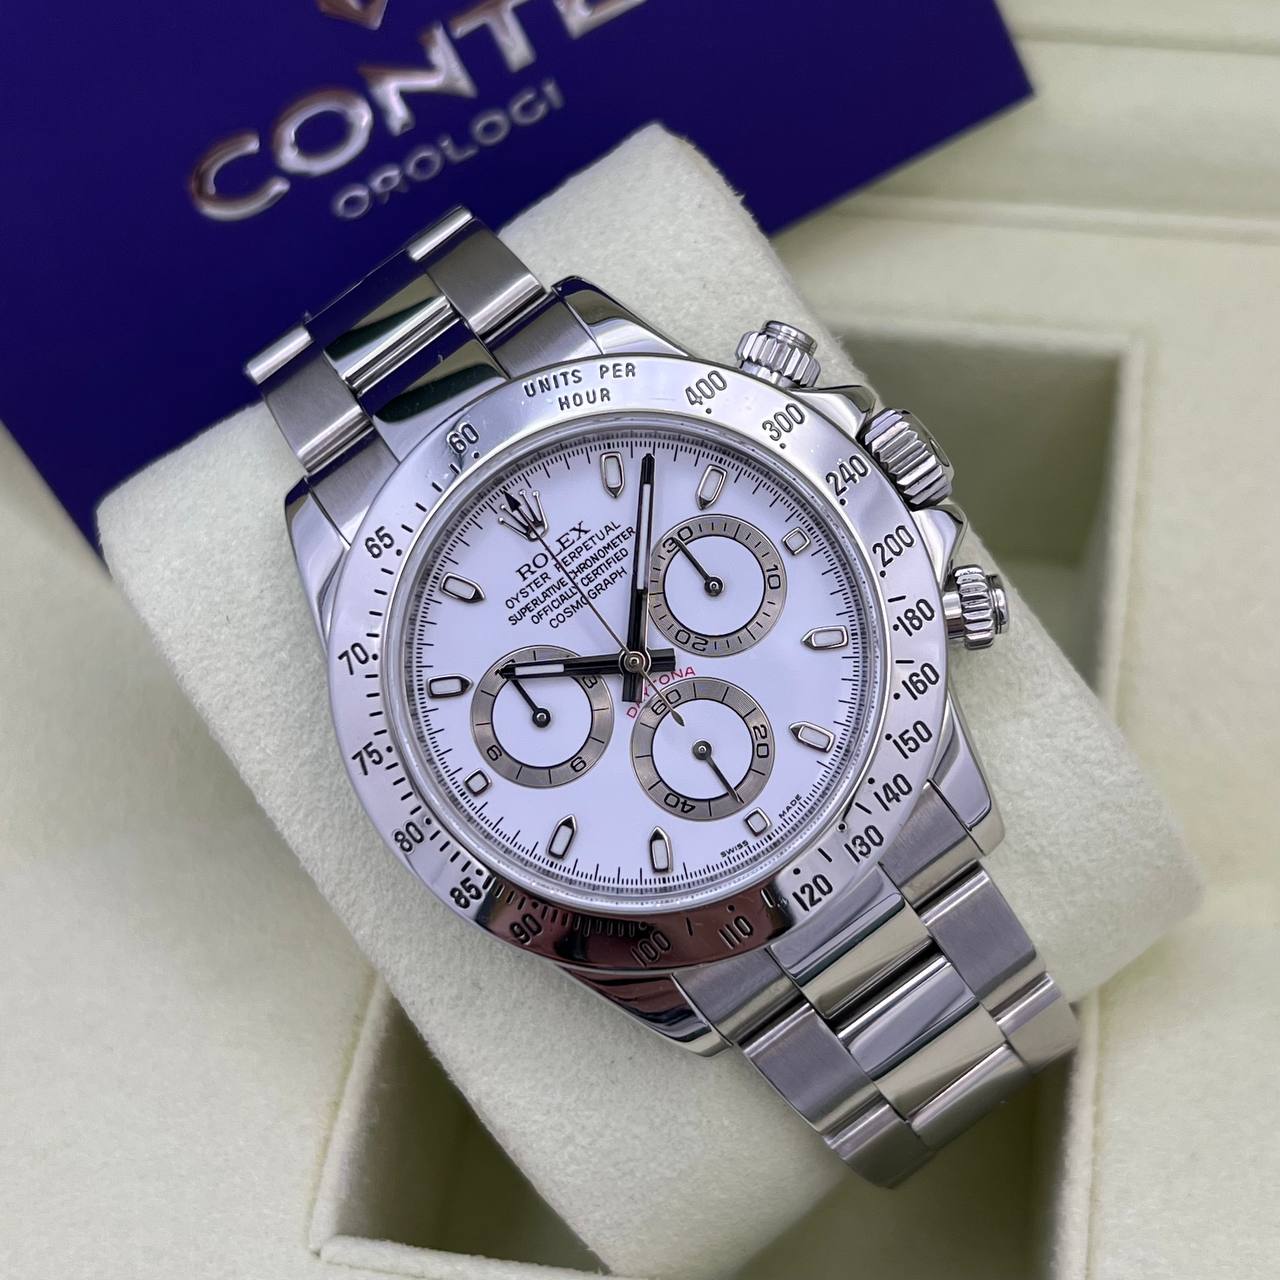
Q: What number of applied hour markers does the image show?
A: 11